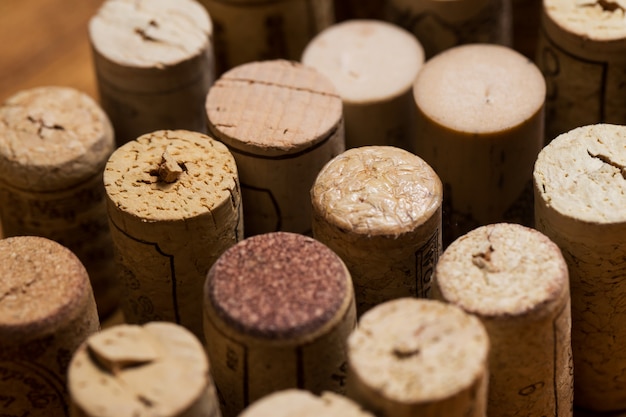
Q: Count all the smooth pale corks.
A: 2